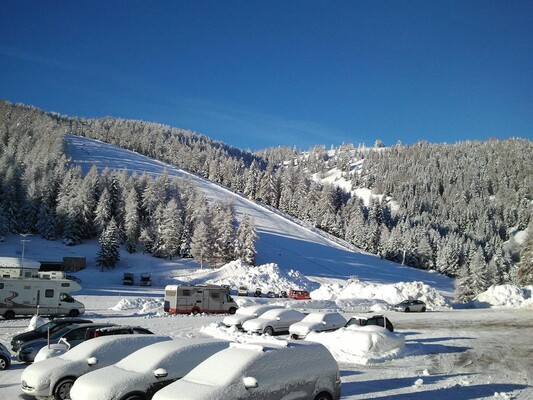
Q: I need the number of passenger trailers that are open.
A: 0